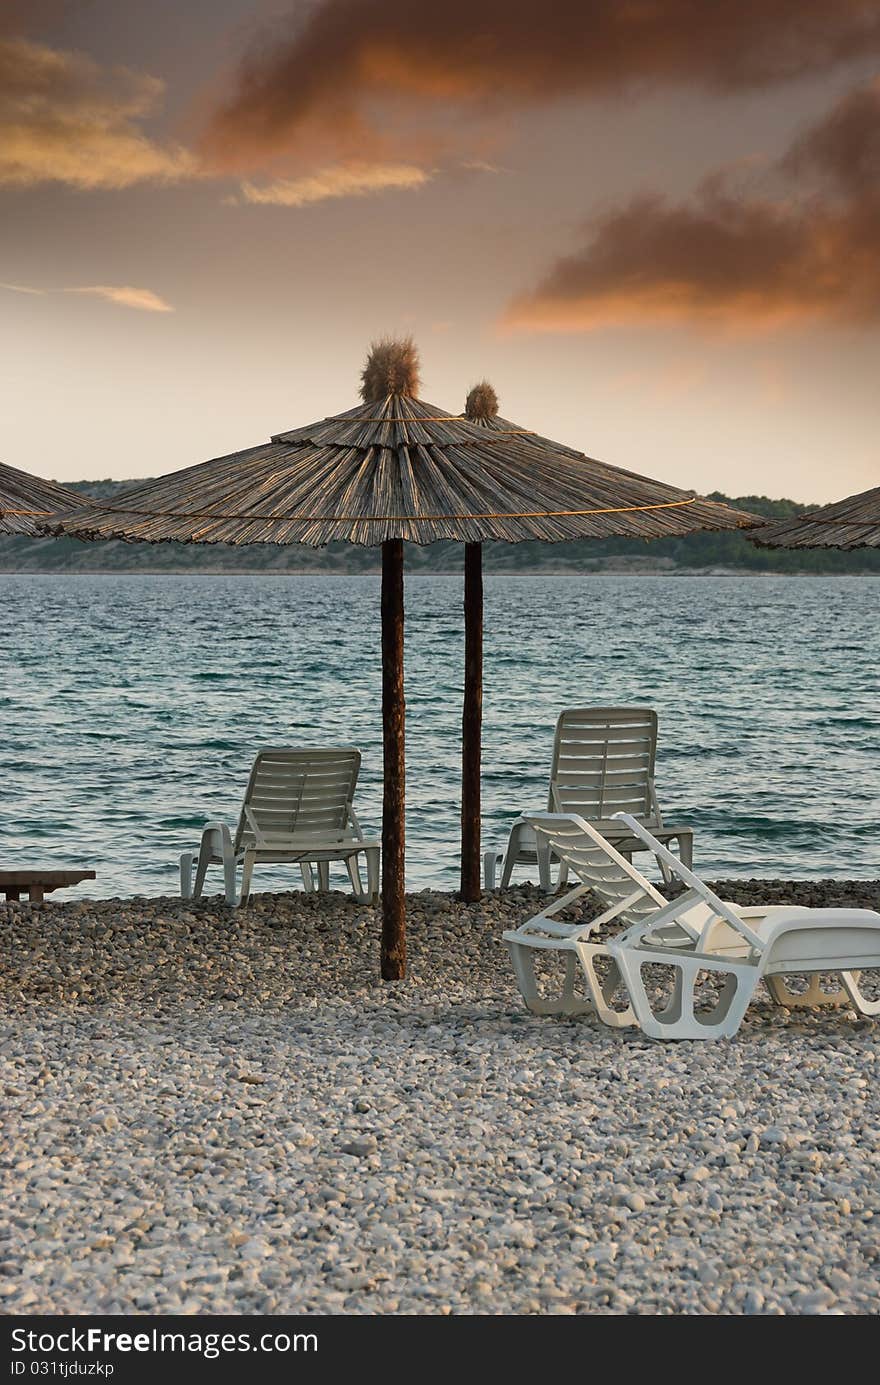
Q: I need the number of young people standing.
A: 0